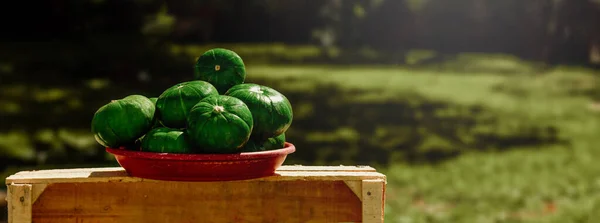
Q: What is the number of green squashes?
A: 8